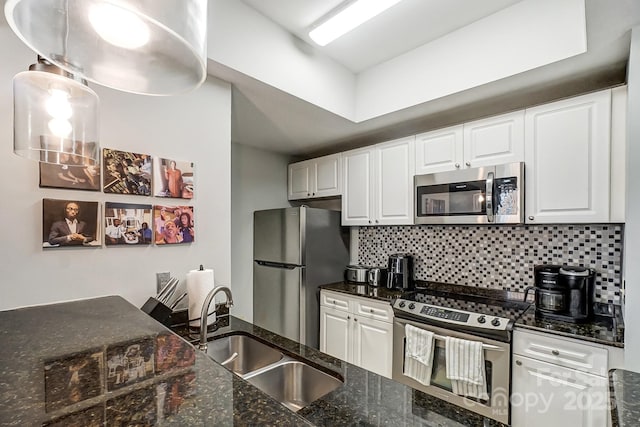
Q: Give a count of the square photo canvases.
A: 6